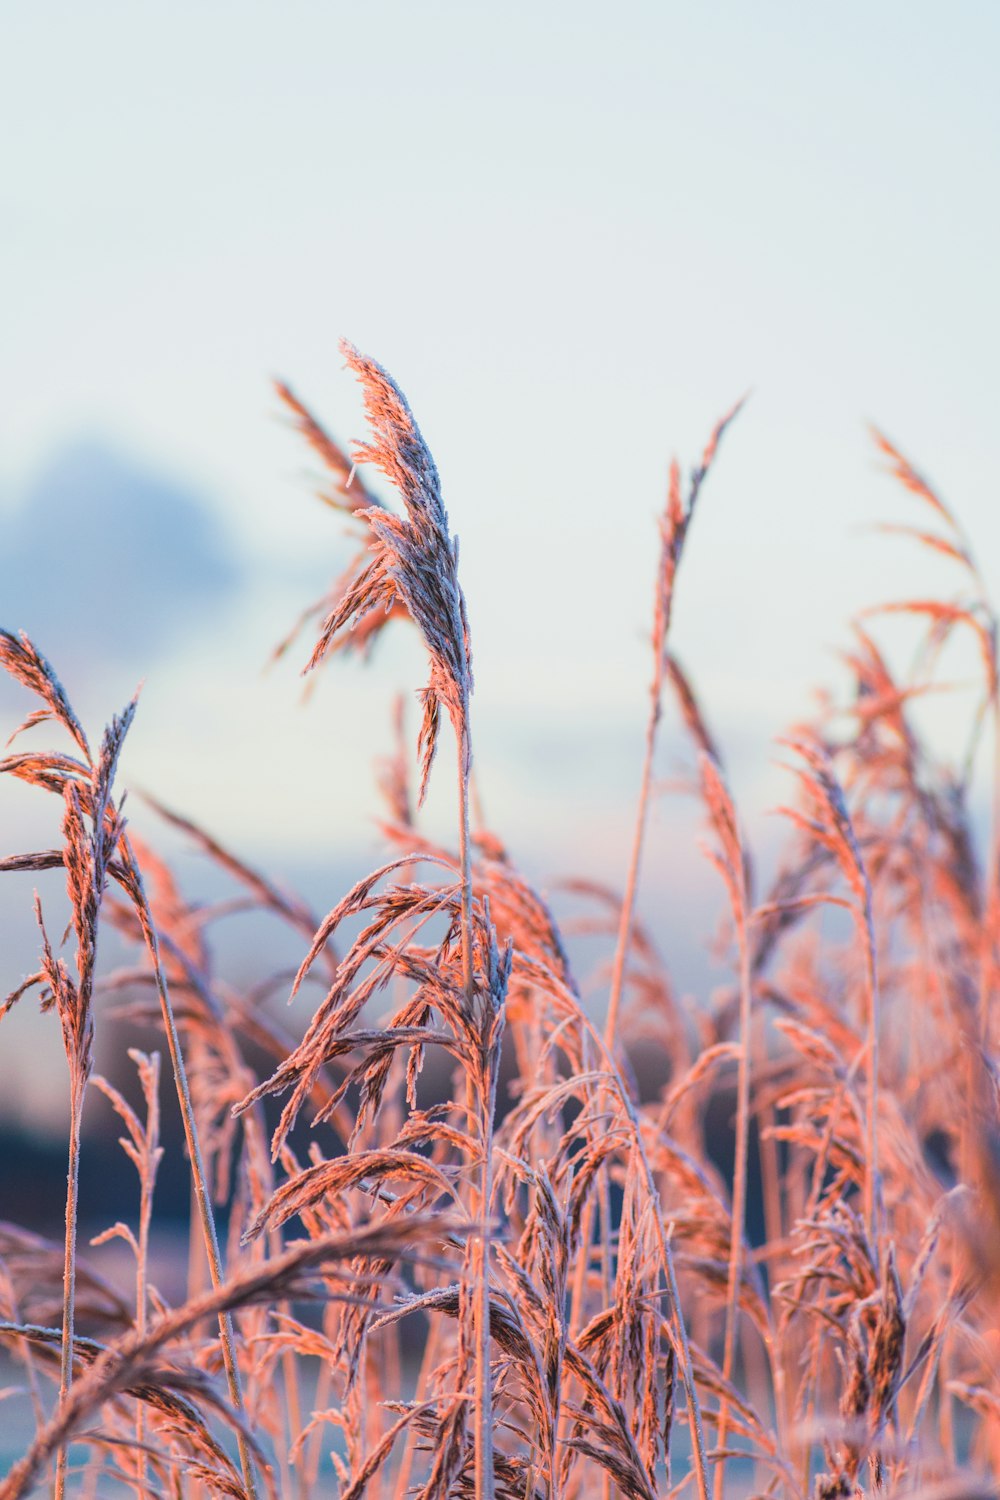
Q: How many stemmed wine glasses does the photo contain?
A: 0